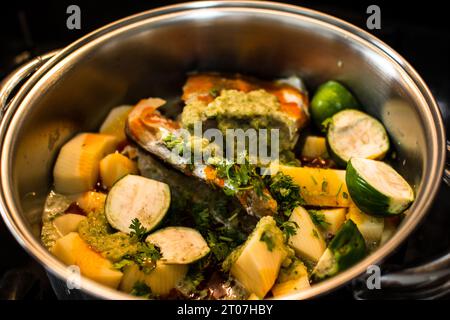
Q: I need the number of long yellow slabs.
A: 1